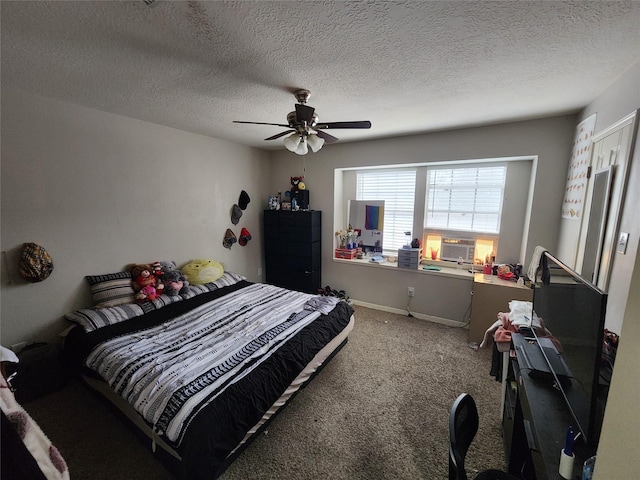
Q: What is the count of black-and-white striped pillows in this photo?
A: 3